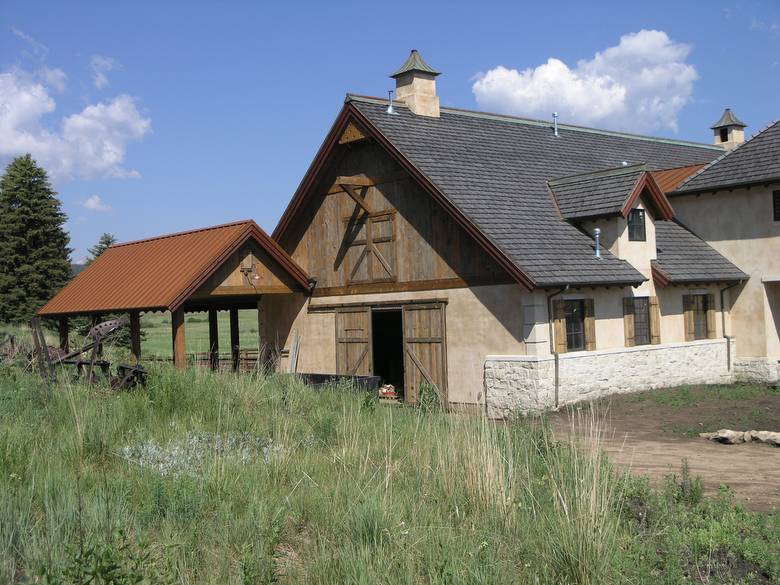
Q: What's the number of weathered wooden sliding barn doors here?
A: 2